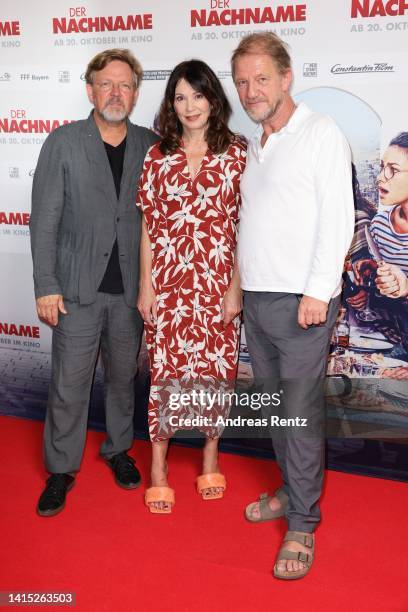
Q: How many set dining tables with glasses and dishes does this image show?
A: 1